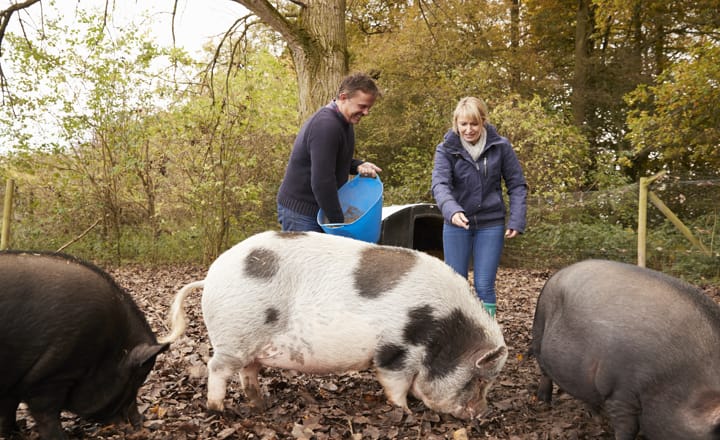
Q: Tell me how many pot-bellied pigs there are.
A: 3